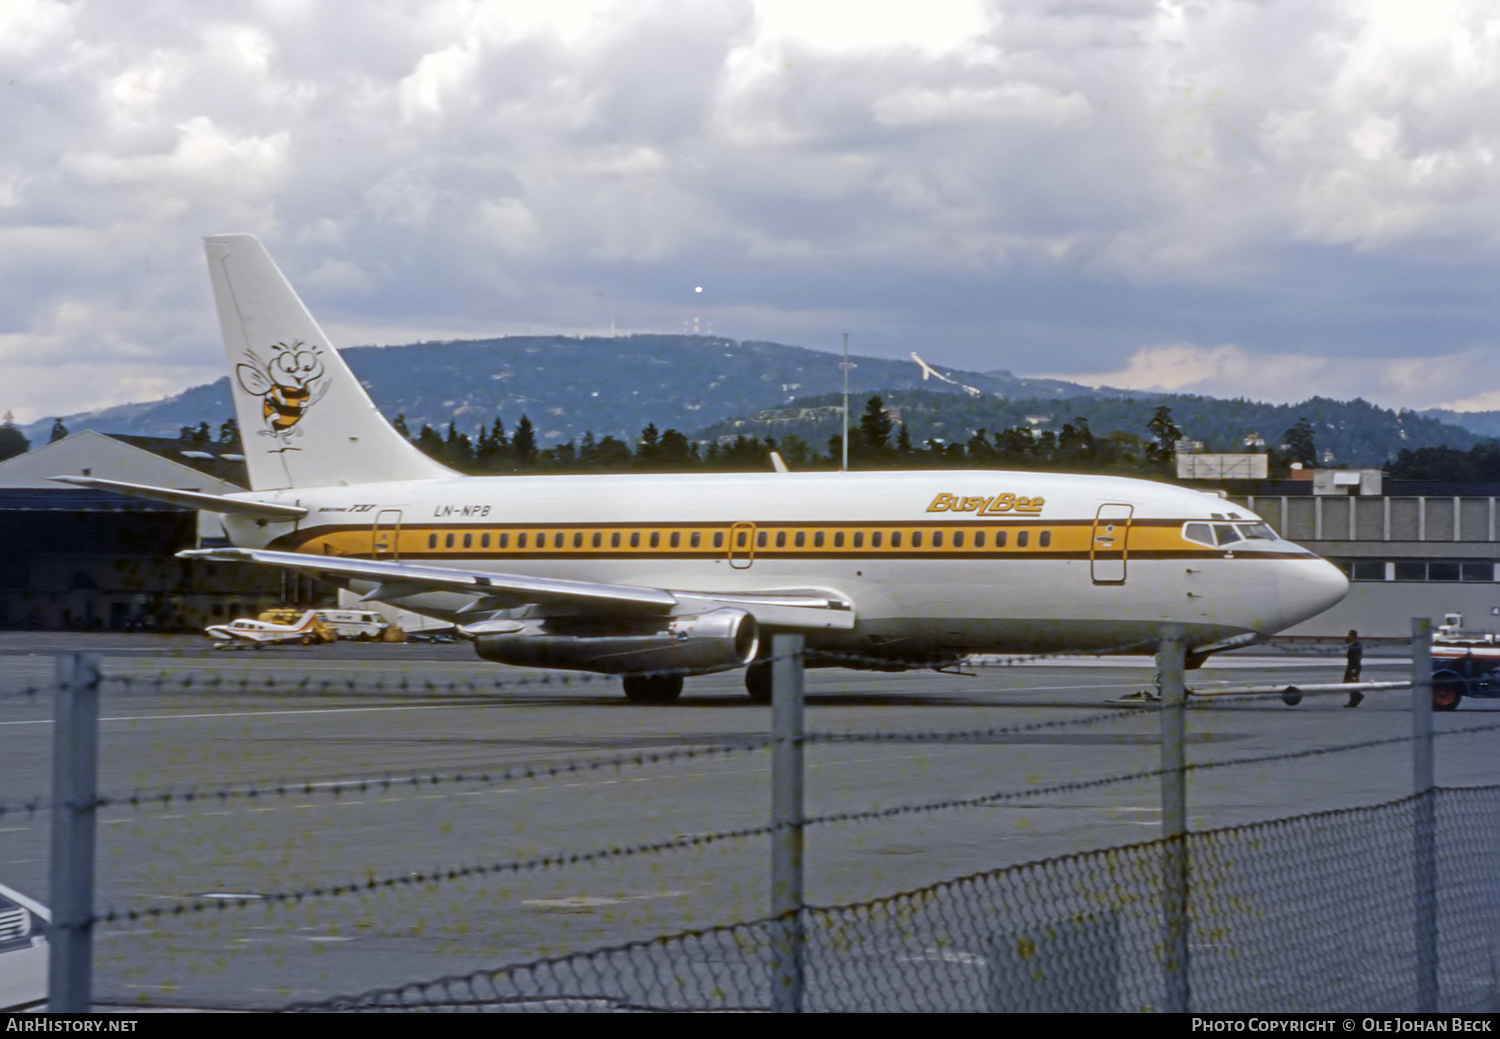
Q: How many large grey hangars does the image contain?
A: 1